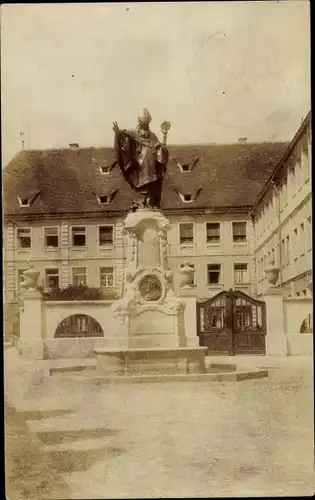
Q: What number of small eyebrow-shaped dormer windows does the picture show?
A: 5